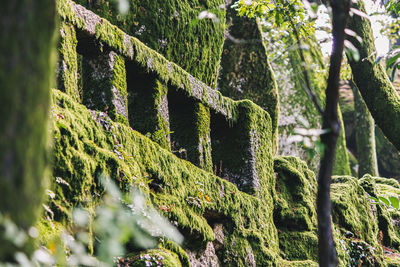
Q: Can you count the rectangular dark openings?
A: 4